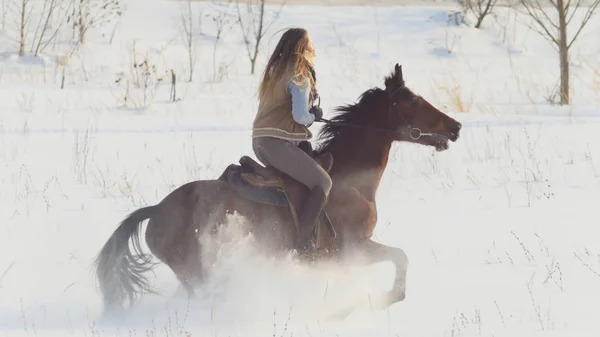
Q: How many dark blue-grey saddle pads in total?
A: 1